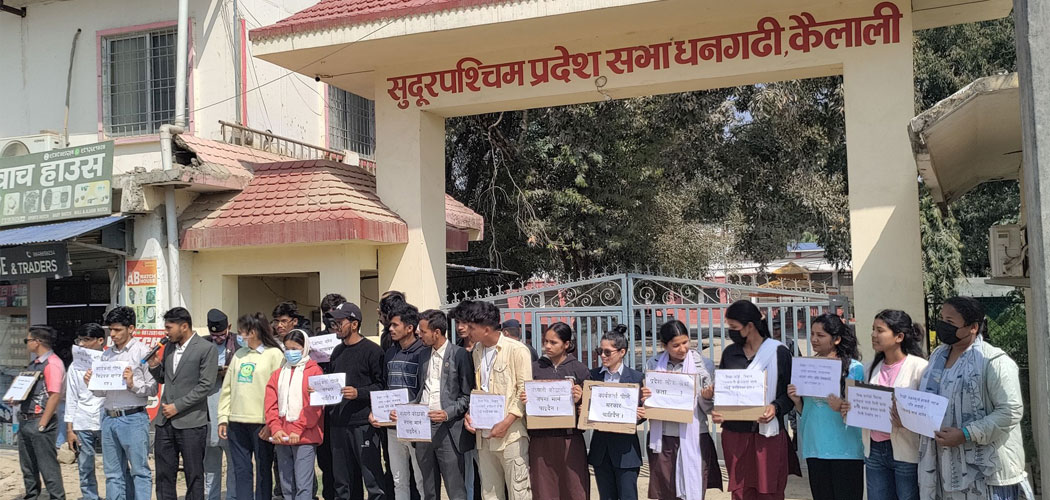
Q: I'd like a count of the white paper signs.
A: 15